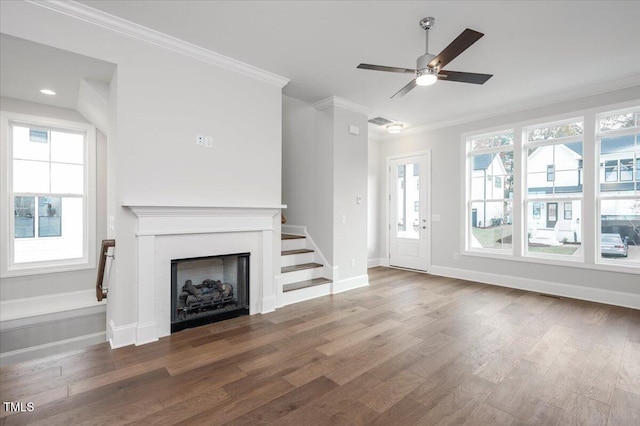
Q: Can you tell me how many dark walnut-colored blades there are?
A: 4